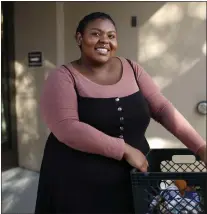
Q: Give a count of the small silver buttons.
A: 5